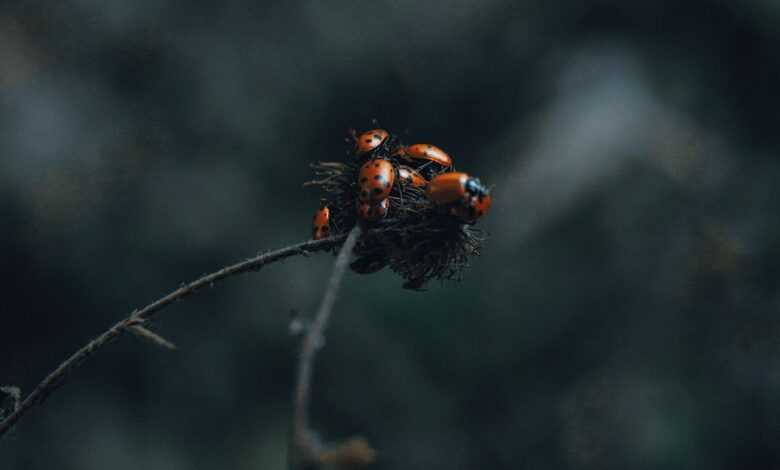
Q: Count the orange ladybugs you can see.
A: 8